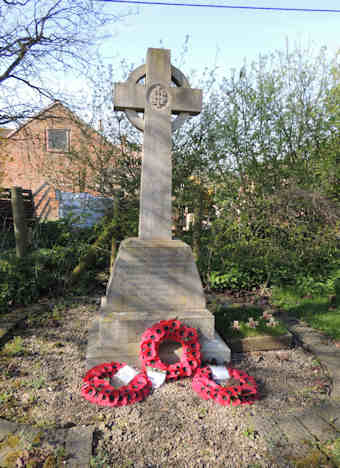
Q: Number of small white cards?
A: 3